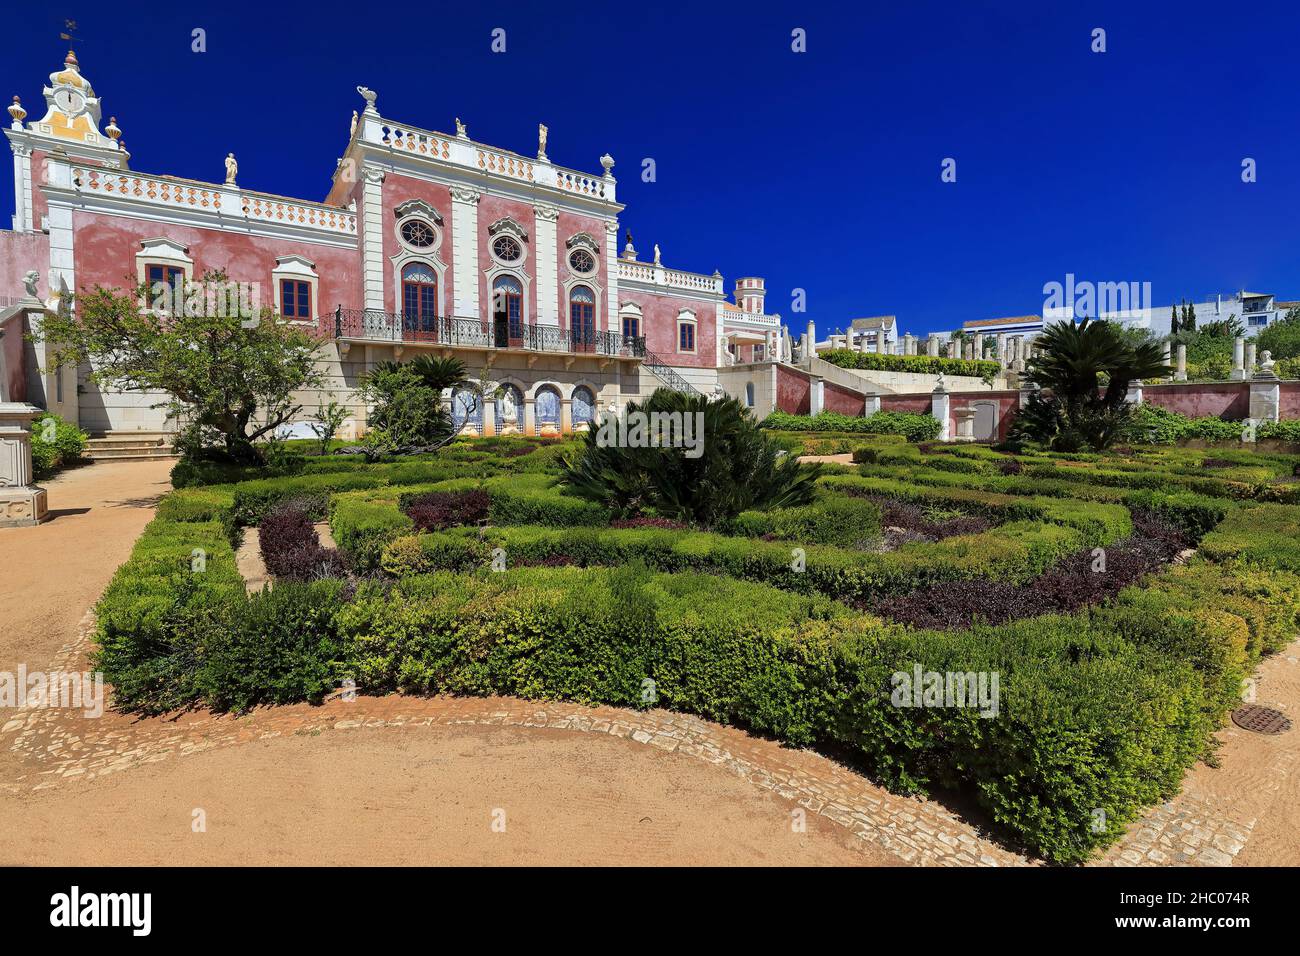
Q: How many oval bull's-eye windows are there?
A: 3